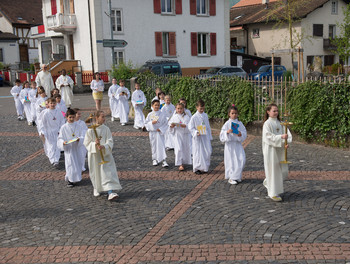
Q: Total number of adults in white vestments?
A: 2